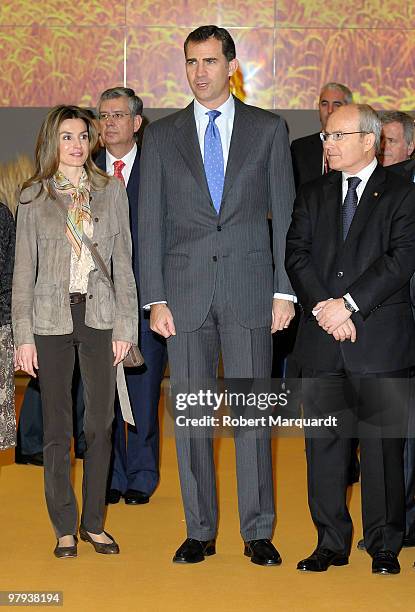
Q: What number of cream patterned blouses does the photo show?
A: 1